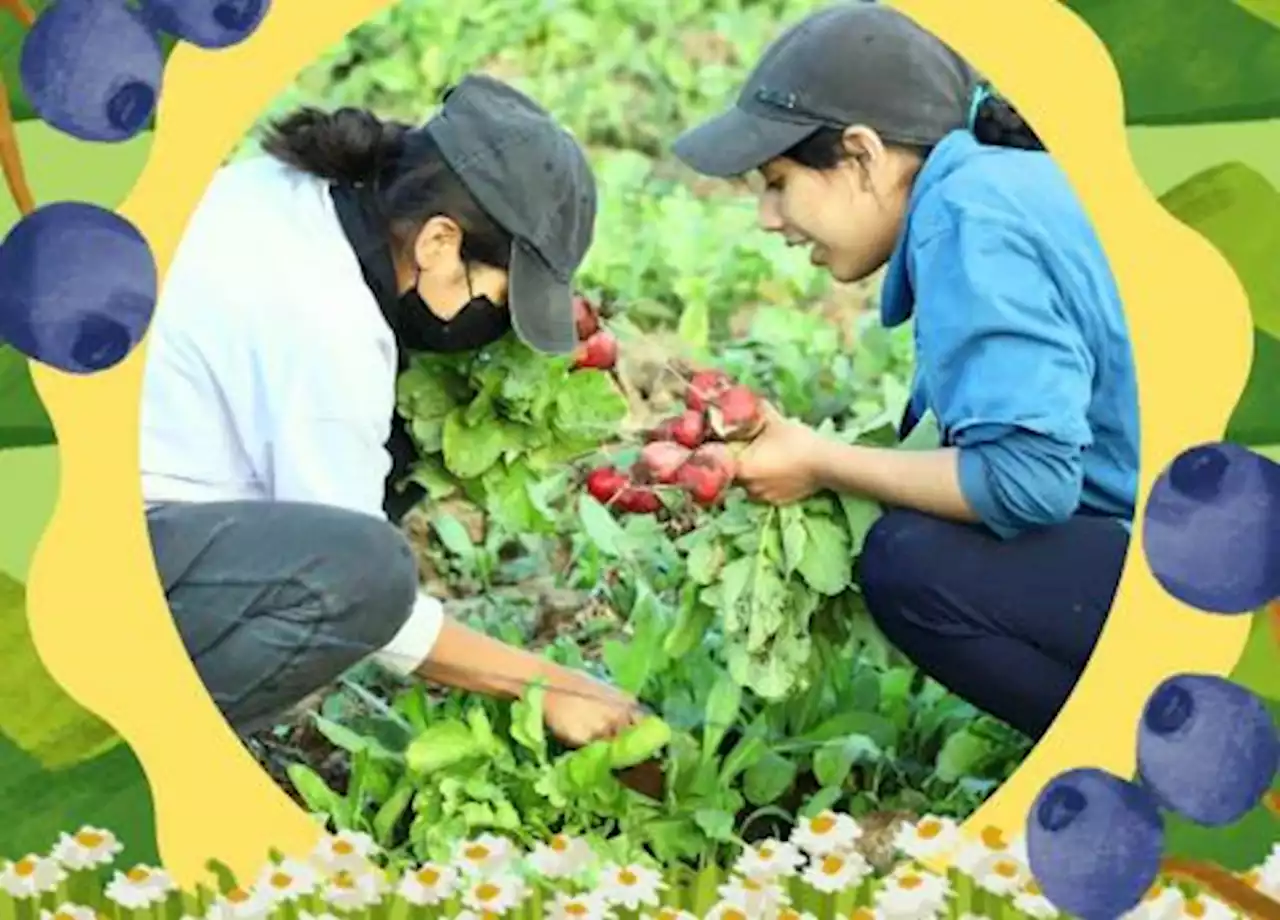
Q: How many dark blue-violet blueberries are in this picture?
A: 6